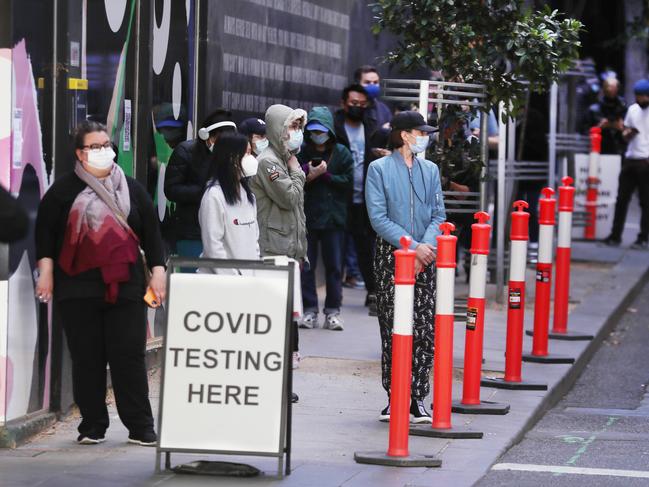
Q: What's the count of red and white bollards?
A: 7